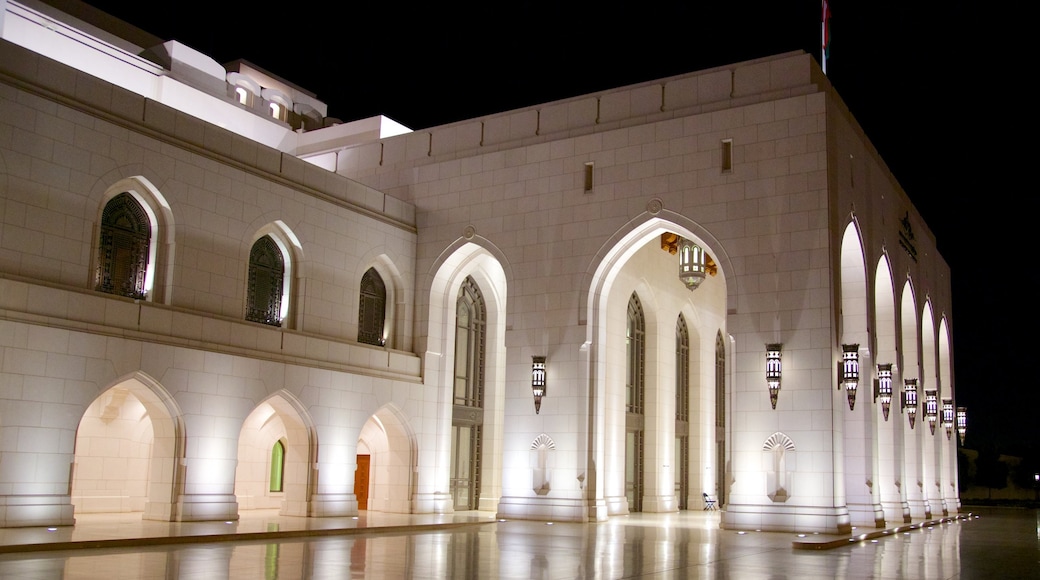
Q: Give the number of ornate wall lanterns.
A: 8